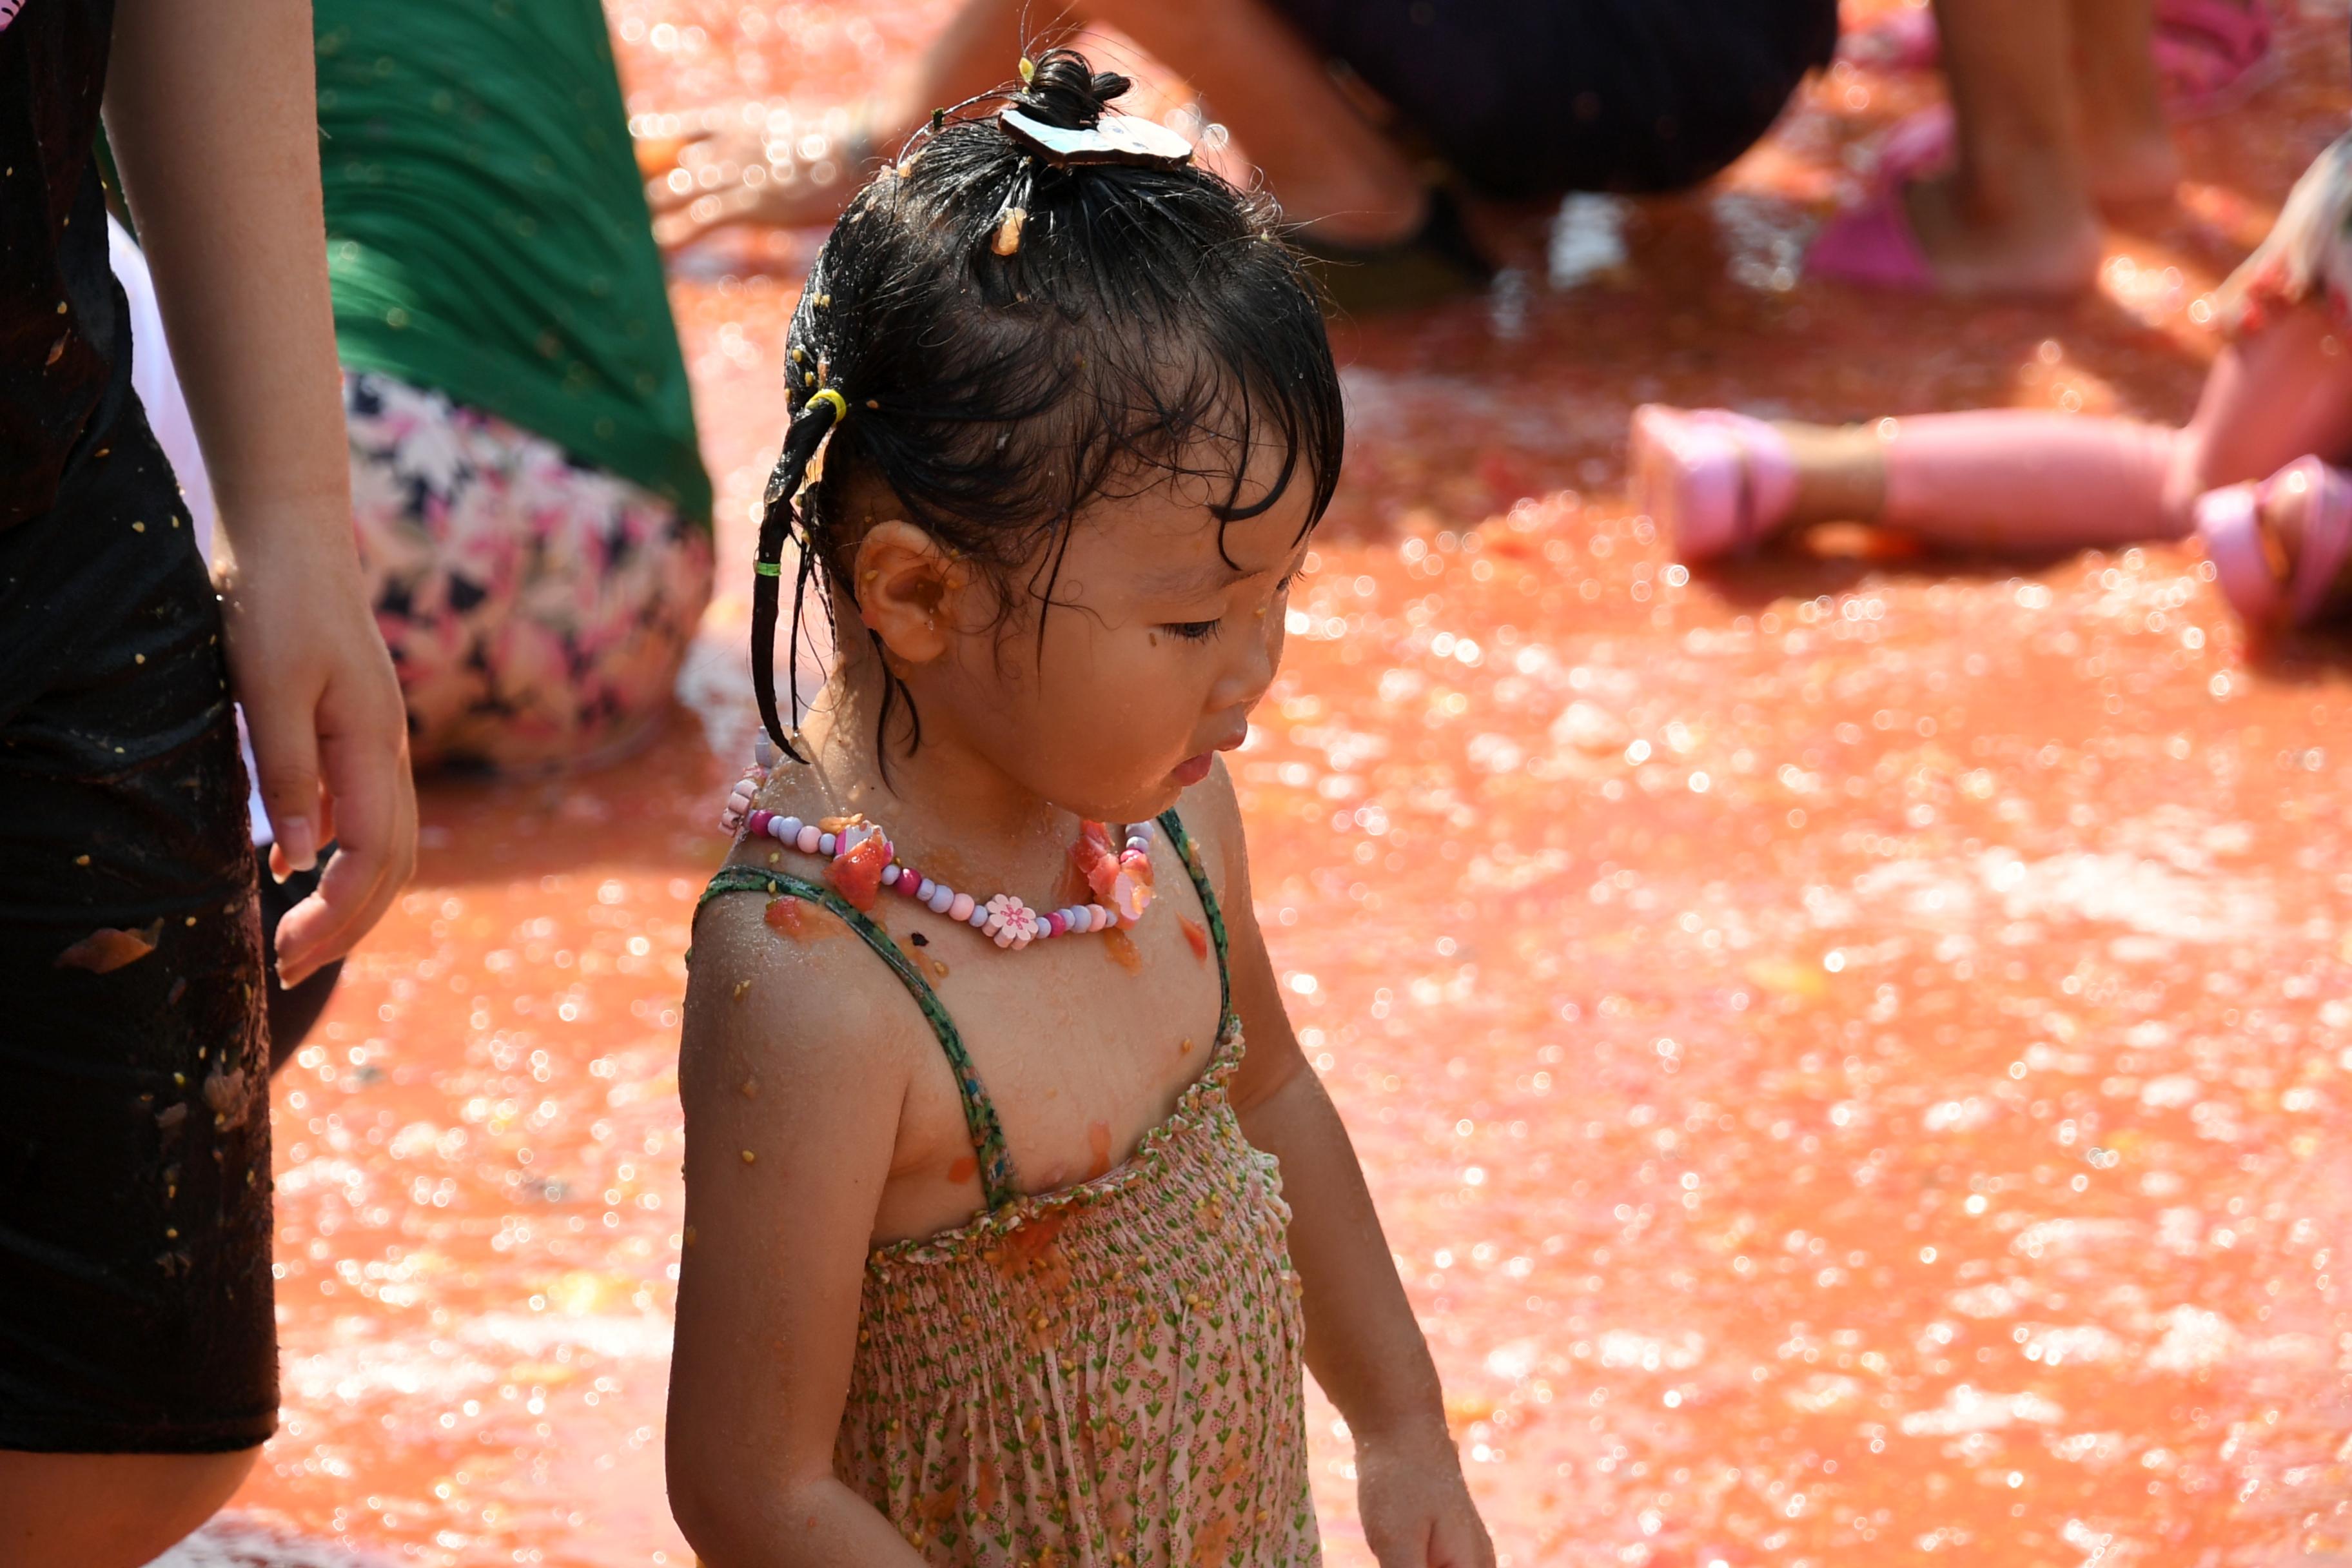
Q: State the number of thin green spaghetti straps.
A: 2